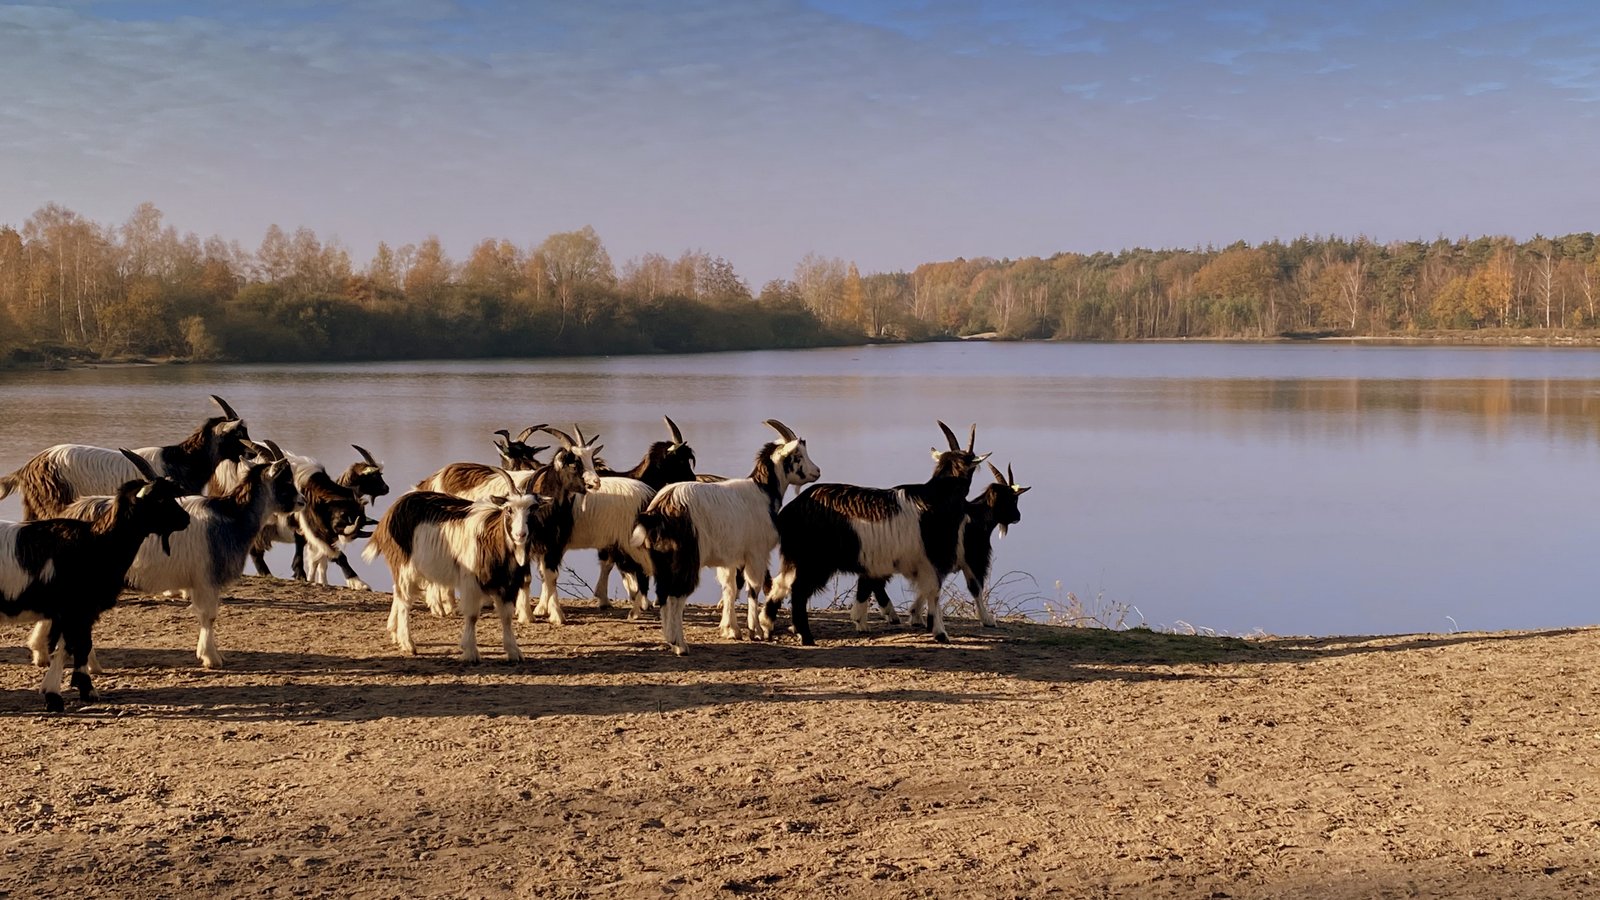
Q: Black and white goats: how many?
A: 12